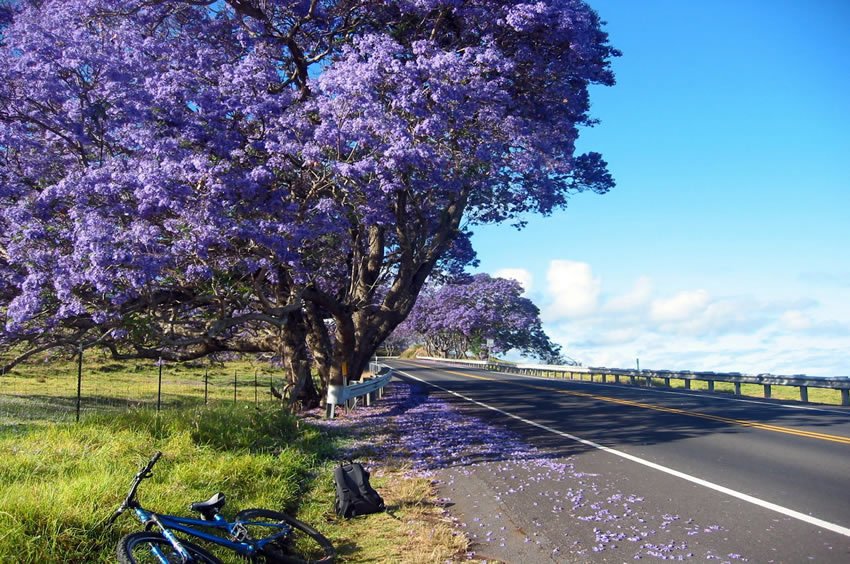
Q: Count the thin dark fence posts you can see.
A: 6